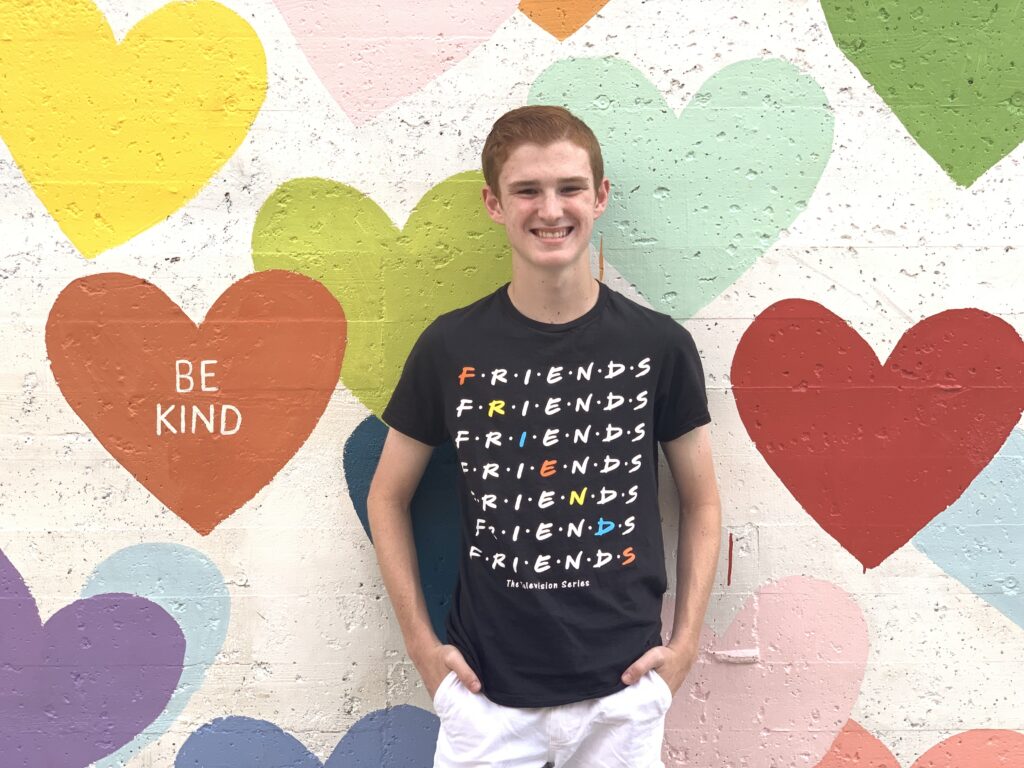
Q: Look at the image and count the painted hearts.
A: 15